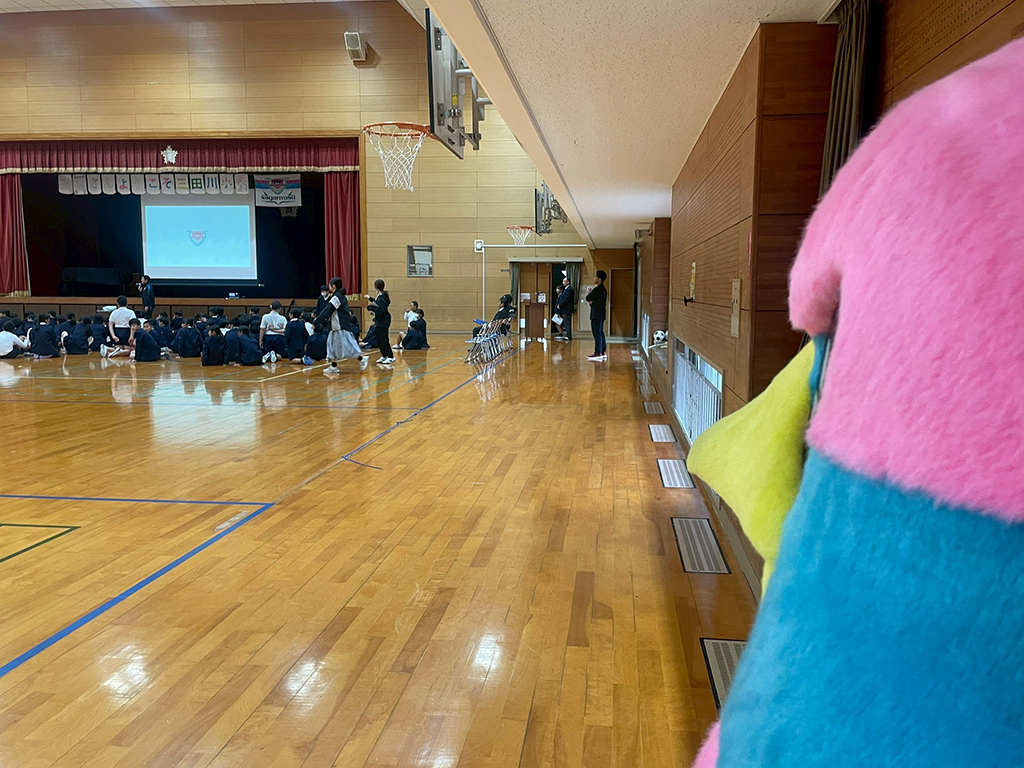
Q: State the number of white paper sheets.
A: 13